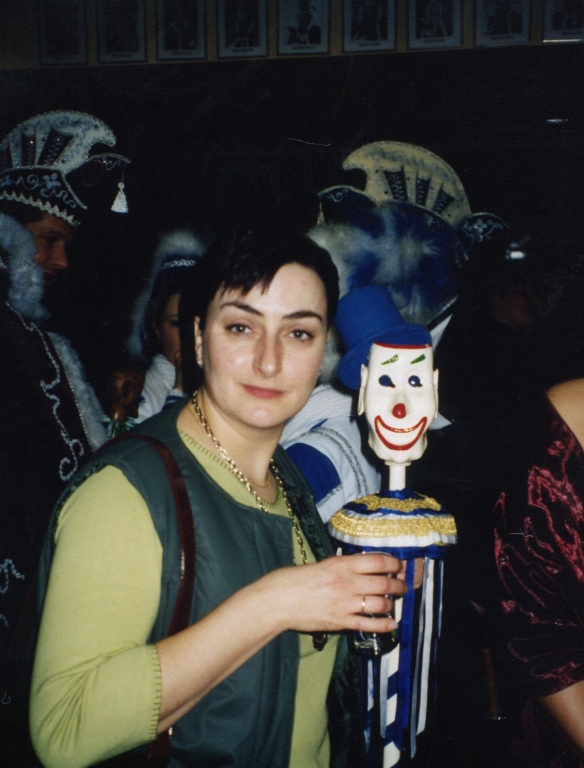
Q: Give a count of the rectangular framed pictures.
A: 9